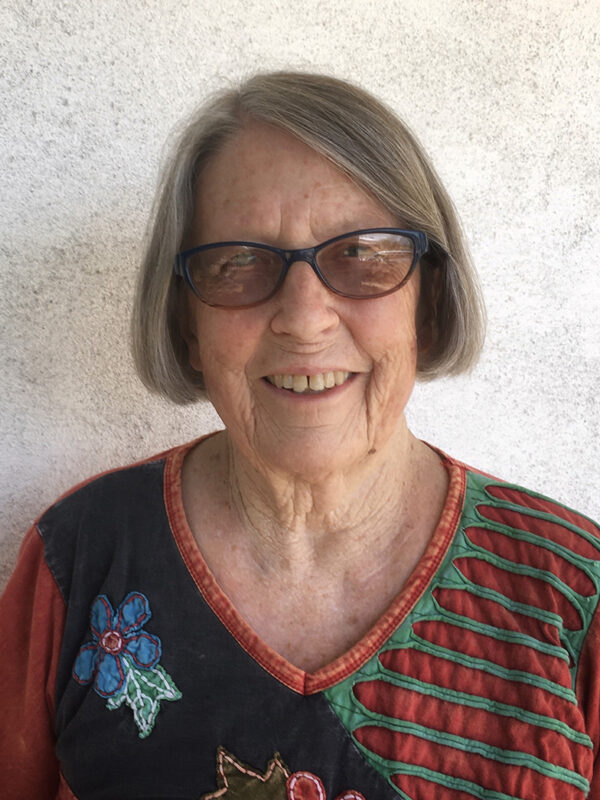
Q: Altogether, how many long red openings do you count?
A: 10